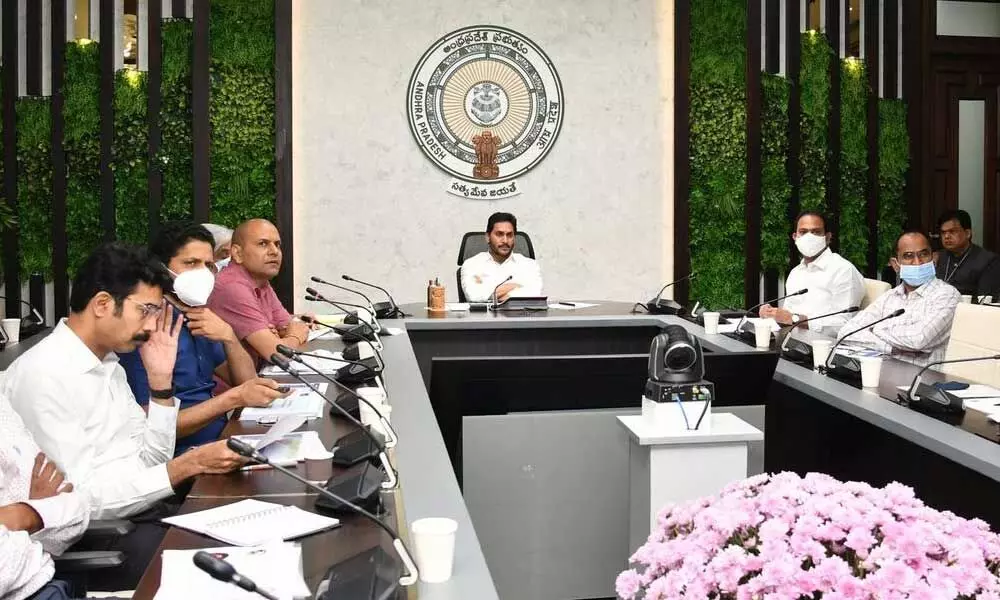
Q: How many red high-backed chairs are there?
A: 0